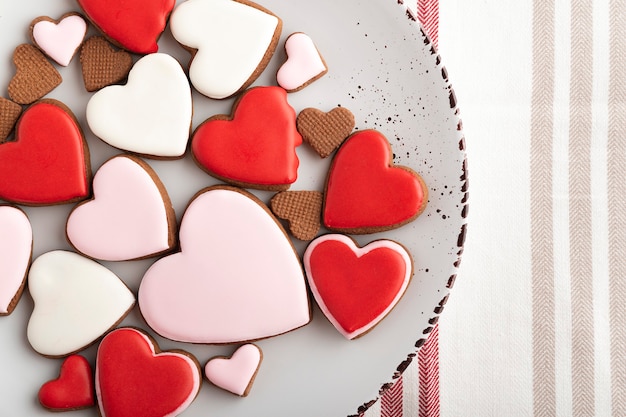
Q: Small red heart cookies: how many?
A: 1